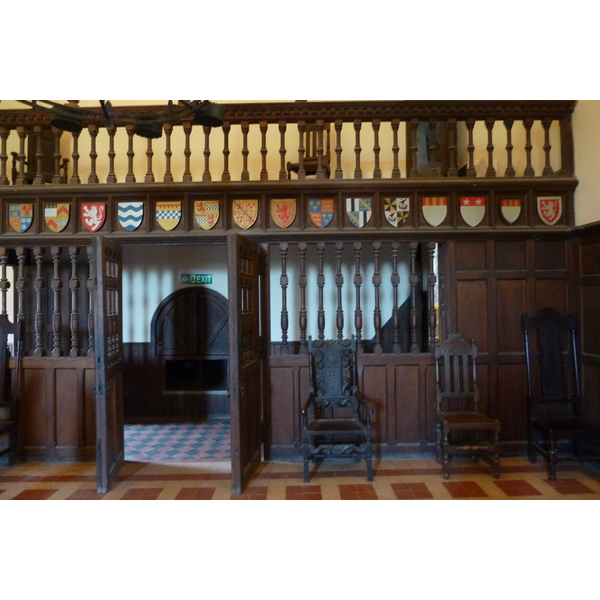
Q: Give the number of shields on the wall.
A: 15